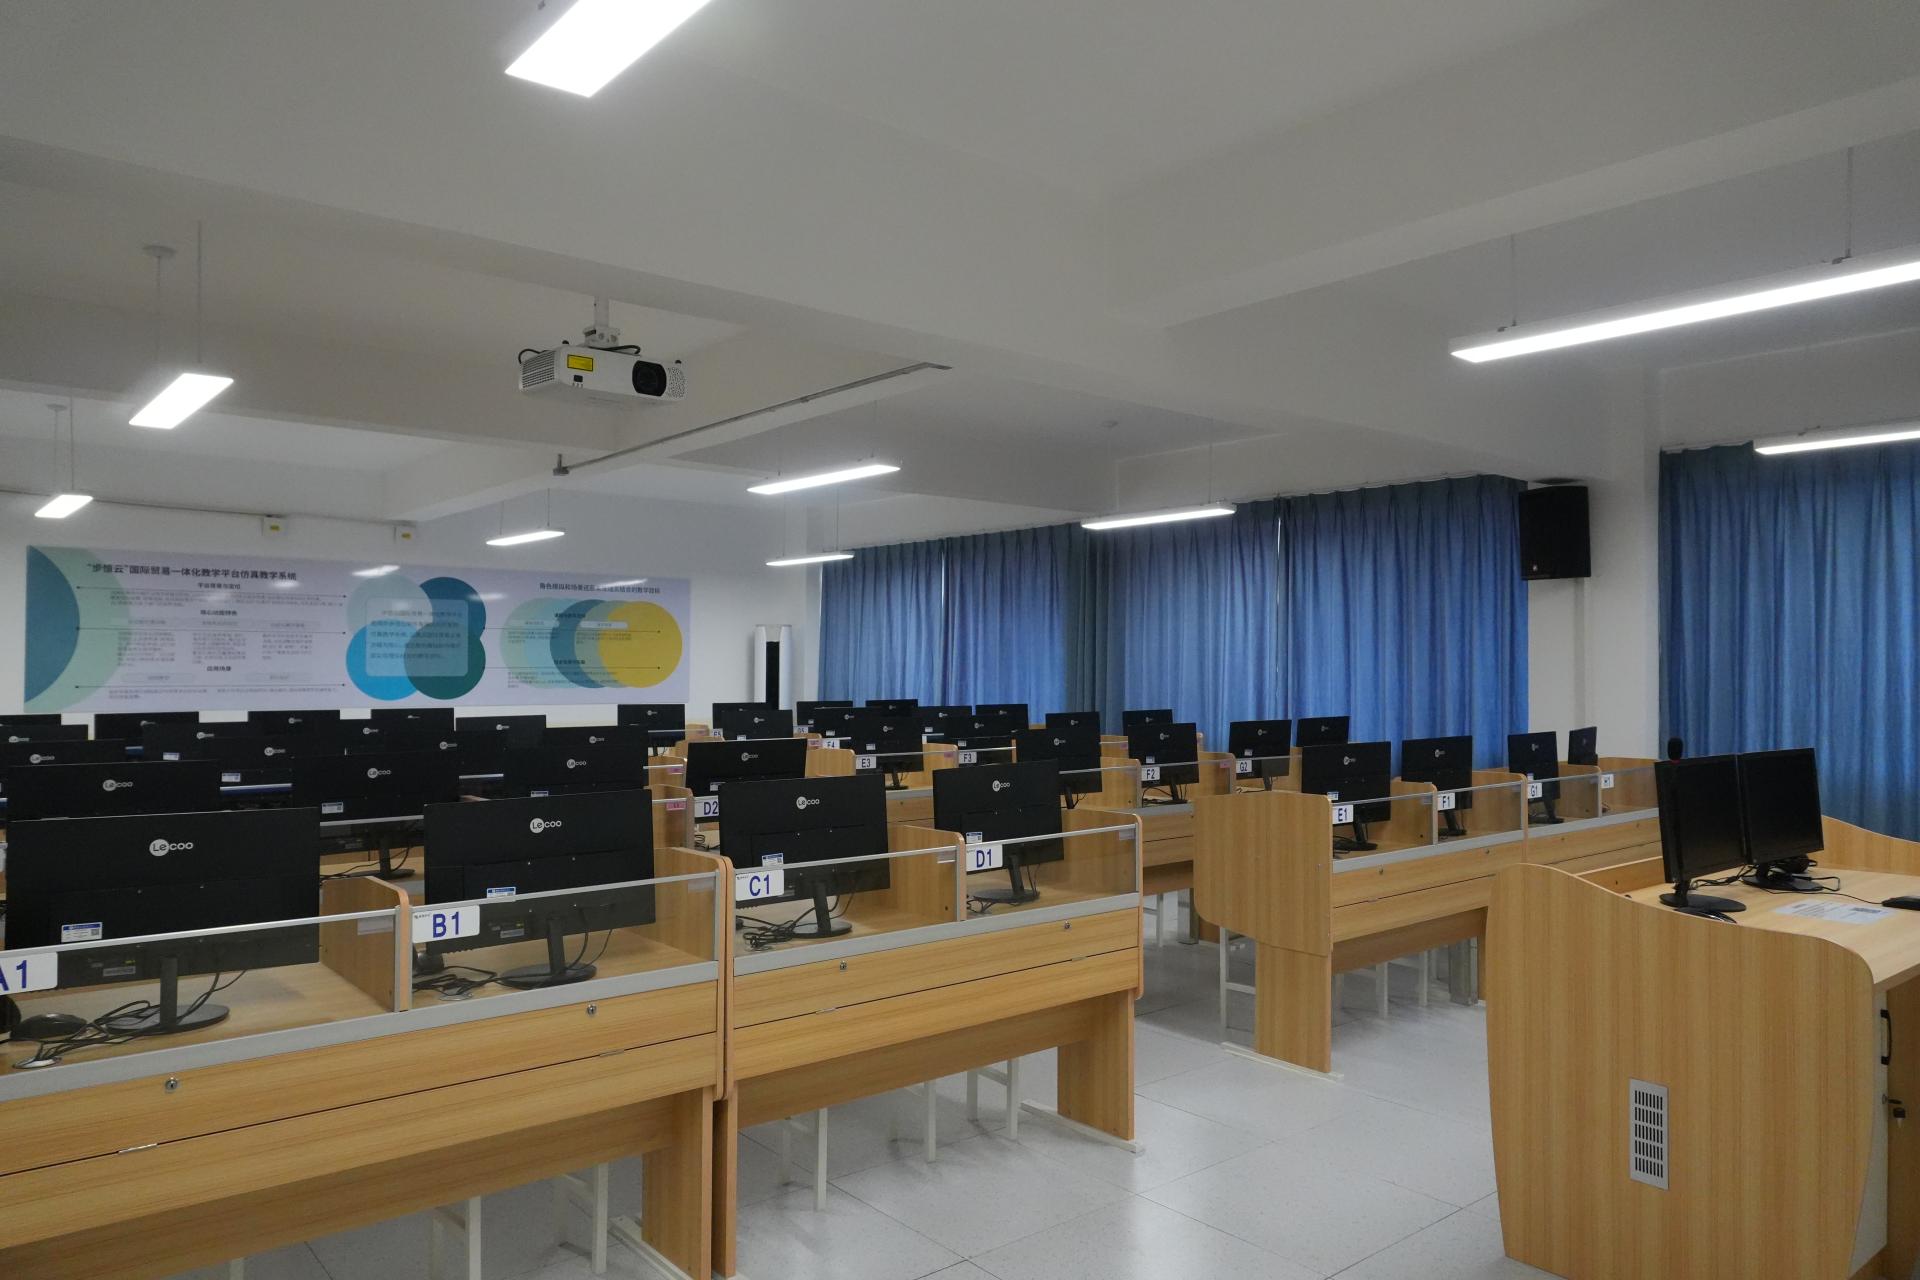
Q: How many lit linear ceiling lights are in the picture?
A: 9